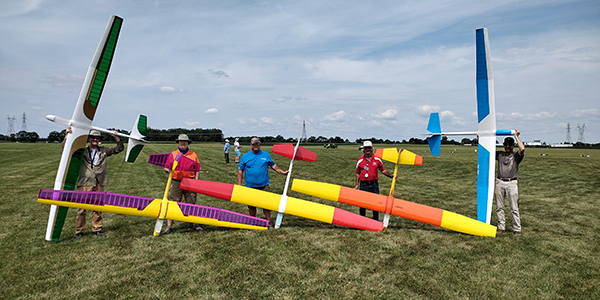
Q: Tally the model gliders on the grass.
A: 5